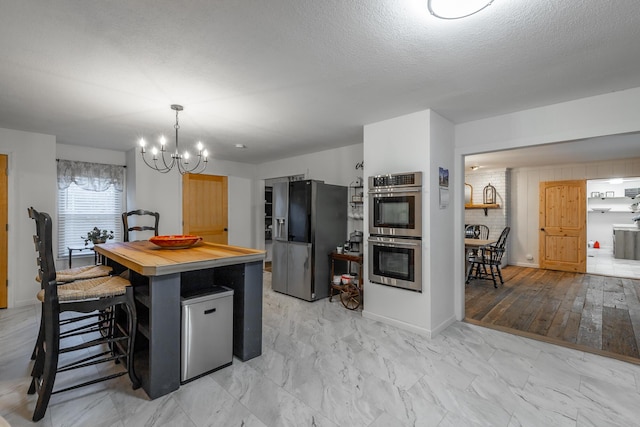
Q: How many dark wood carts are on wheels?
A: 1